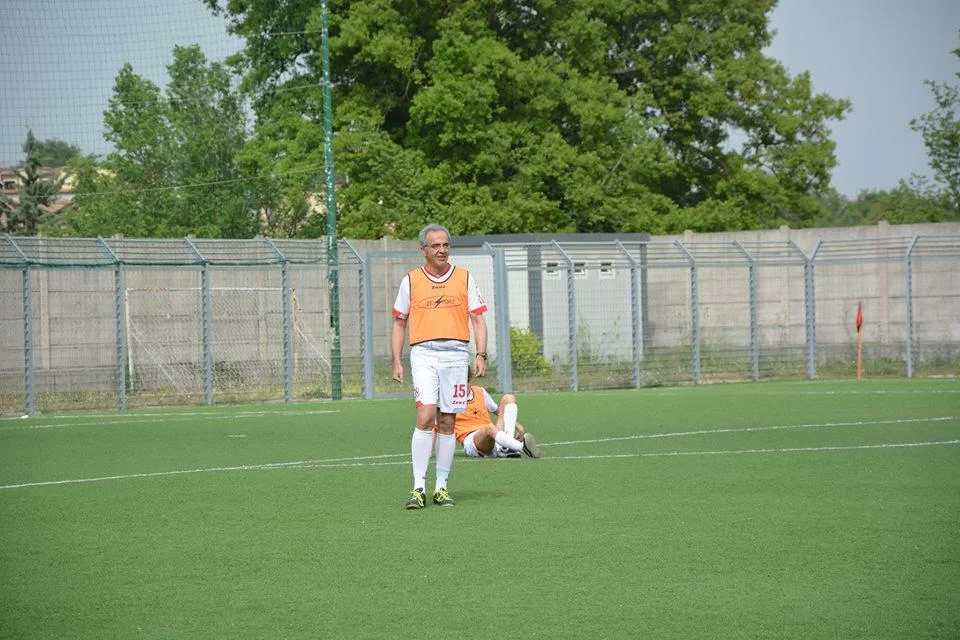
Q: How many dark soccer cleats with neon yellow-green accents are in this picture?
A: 2